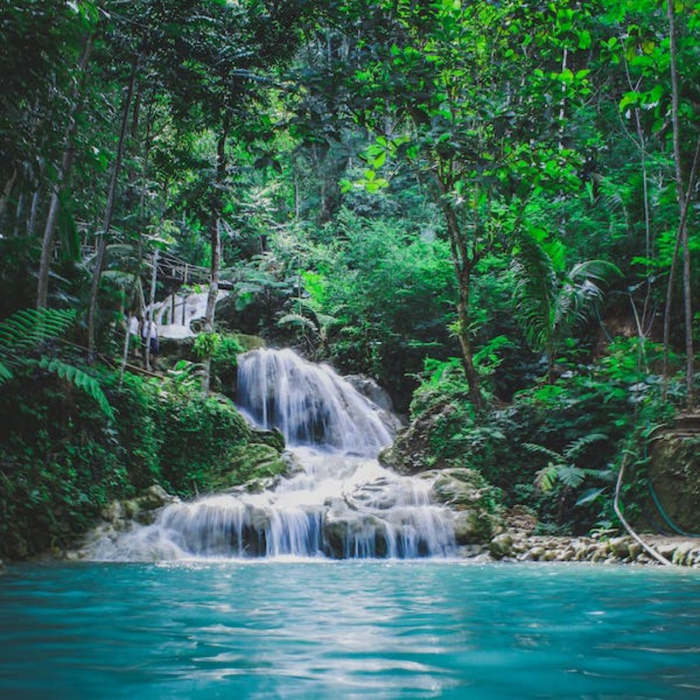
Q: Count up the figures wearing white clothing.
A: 2